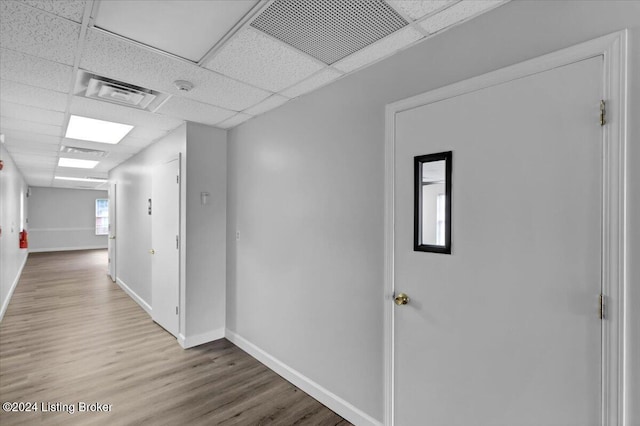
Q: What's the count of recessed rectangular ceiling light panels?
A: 3